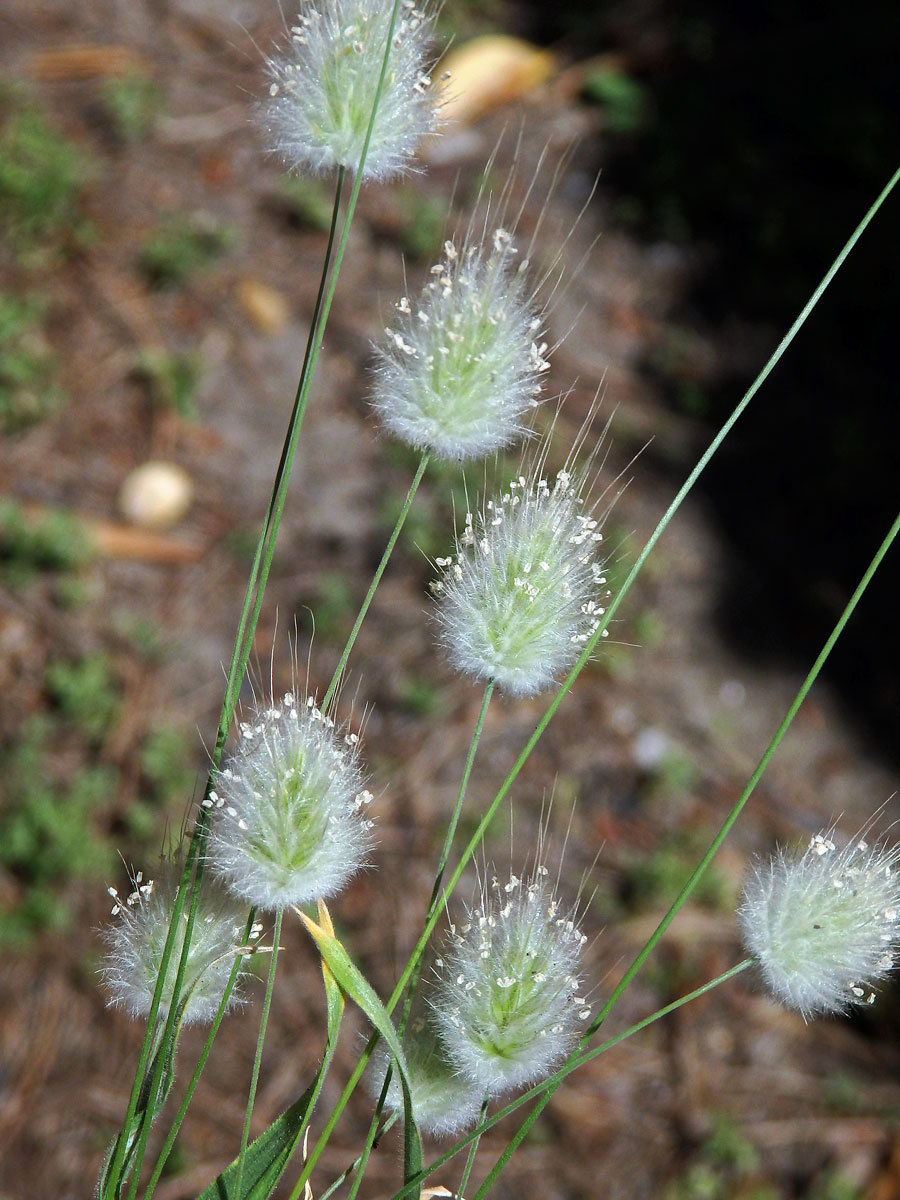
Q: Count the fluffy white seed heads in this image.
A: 8